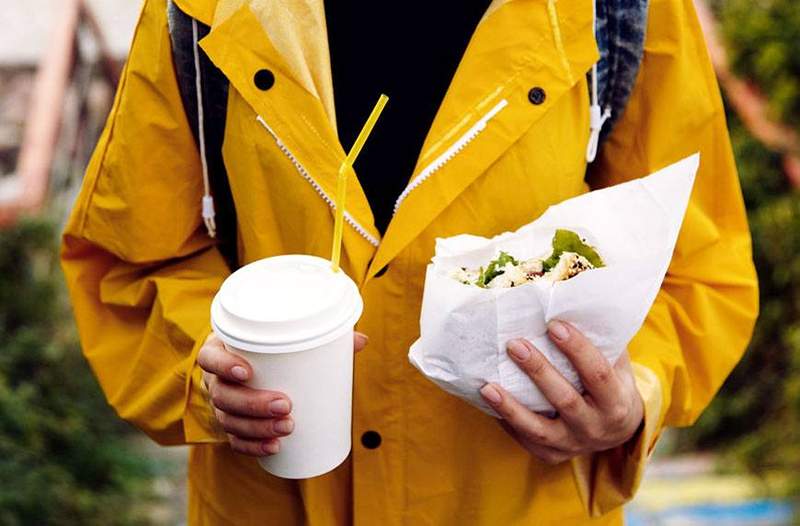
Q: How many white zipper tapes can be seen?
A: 2